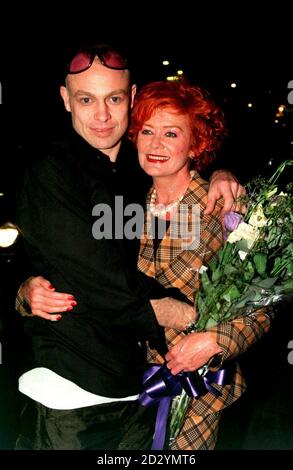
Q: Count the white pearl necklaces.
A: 1